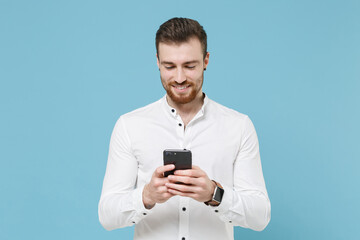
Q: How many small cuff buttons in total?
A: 4